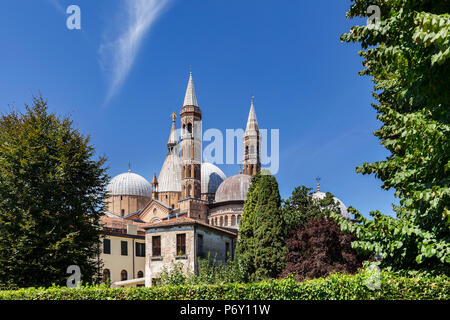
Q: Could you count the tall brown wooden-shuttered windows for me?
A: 2